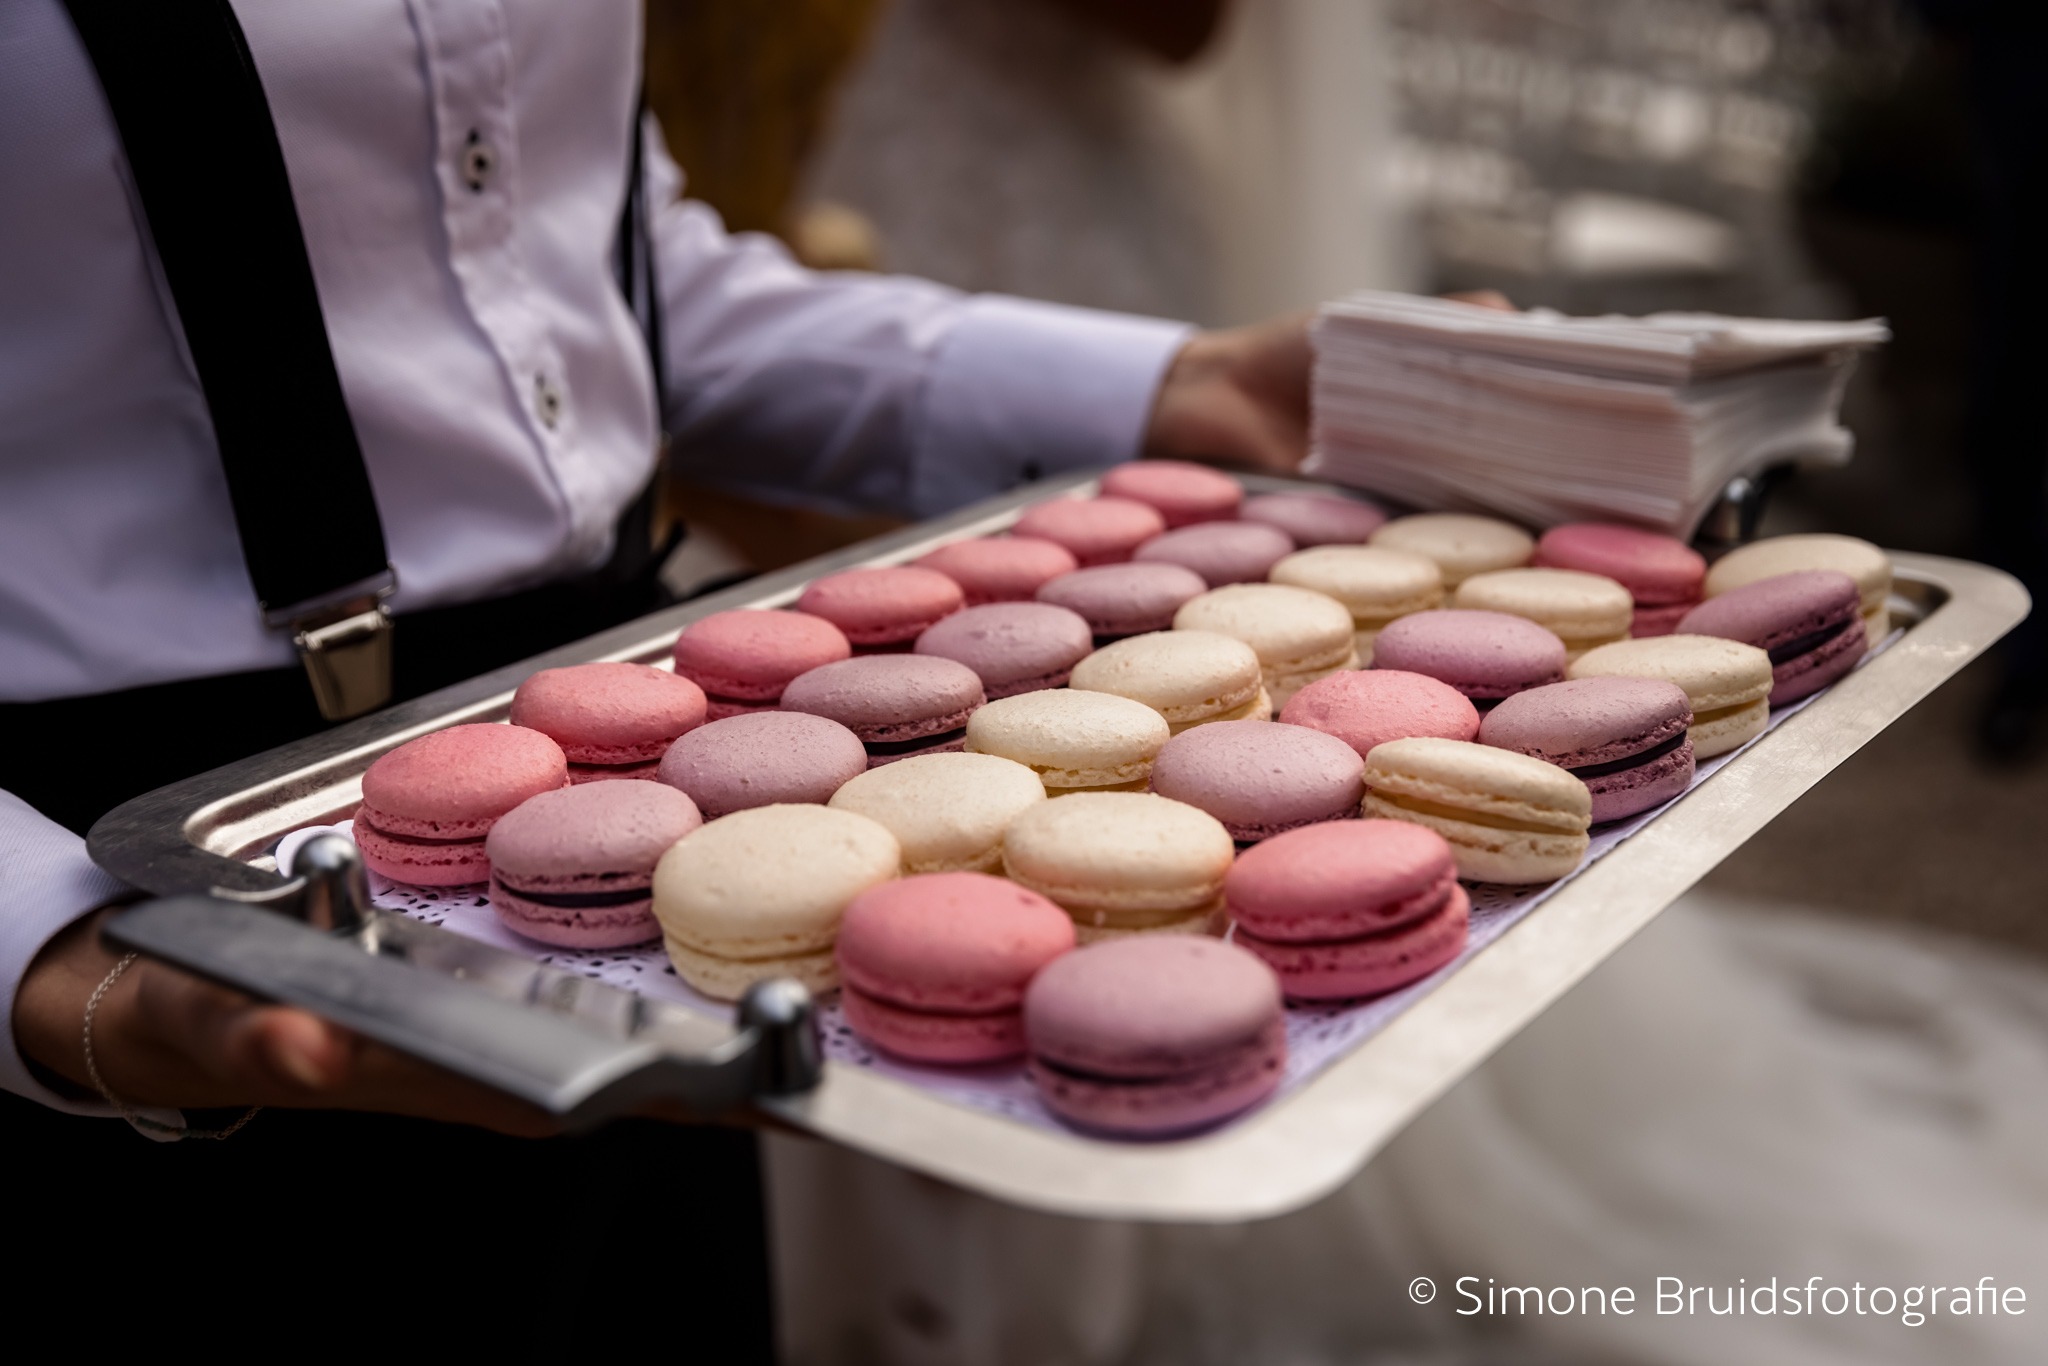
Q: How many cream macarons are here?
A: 12